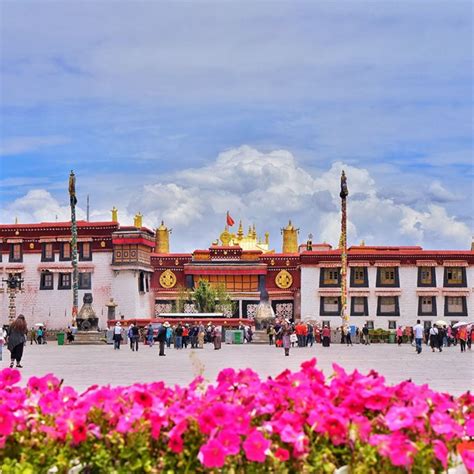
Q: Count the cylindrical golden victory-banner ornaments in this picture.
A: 4